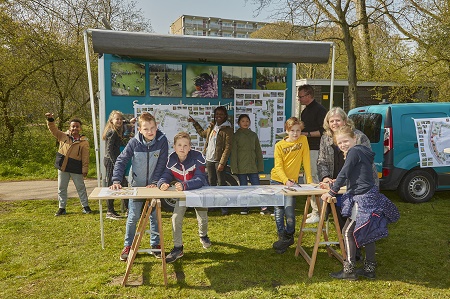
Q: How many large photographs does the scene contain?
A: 5